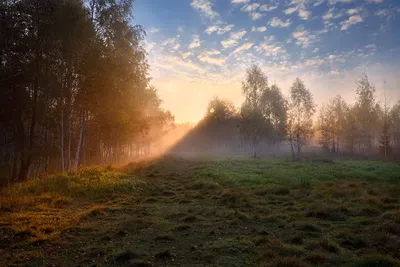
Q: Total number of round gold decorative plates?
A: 0